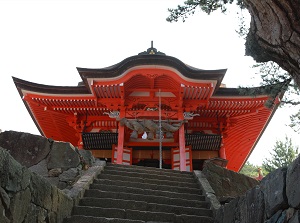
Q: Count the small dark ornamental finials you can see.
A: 1